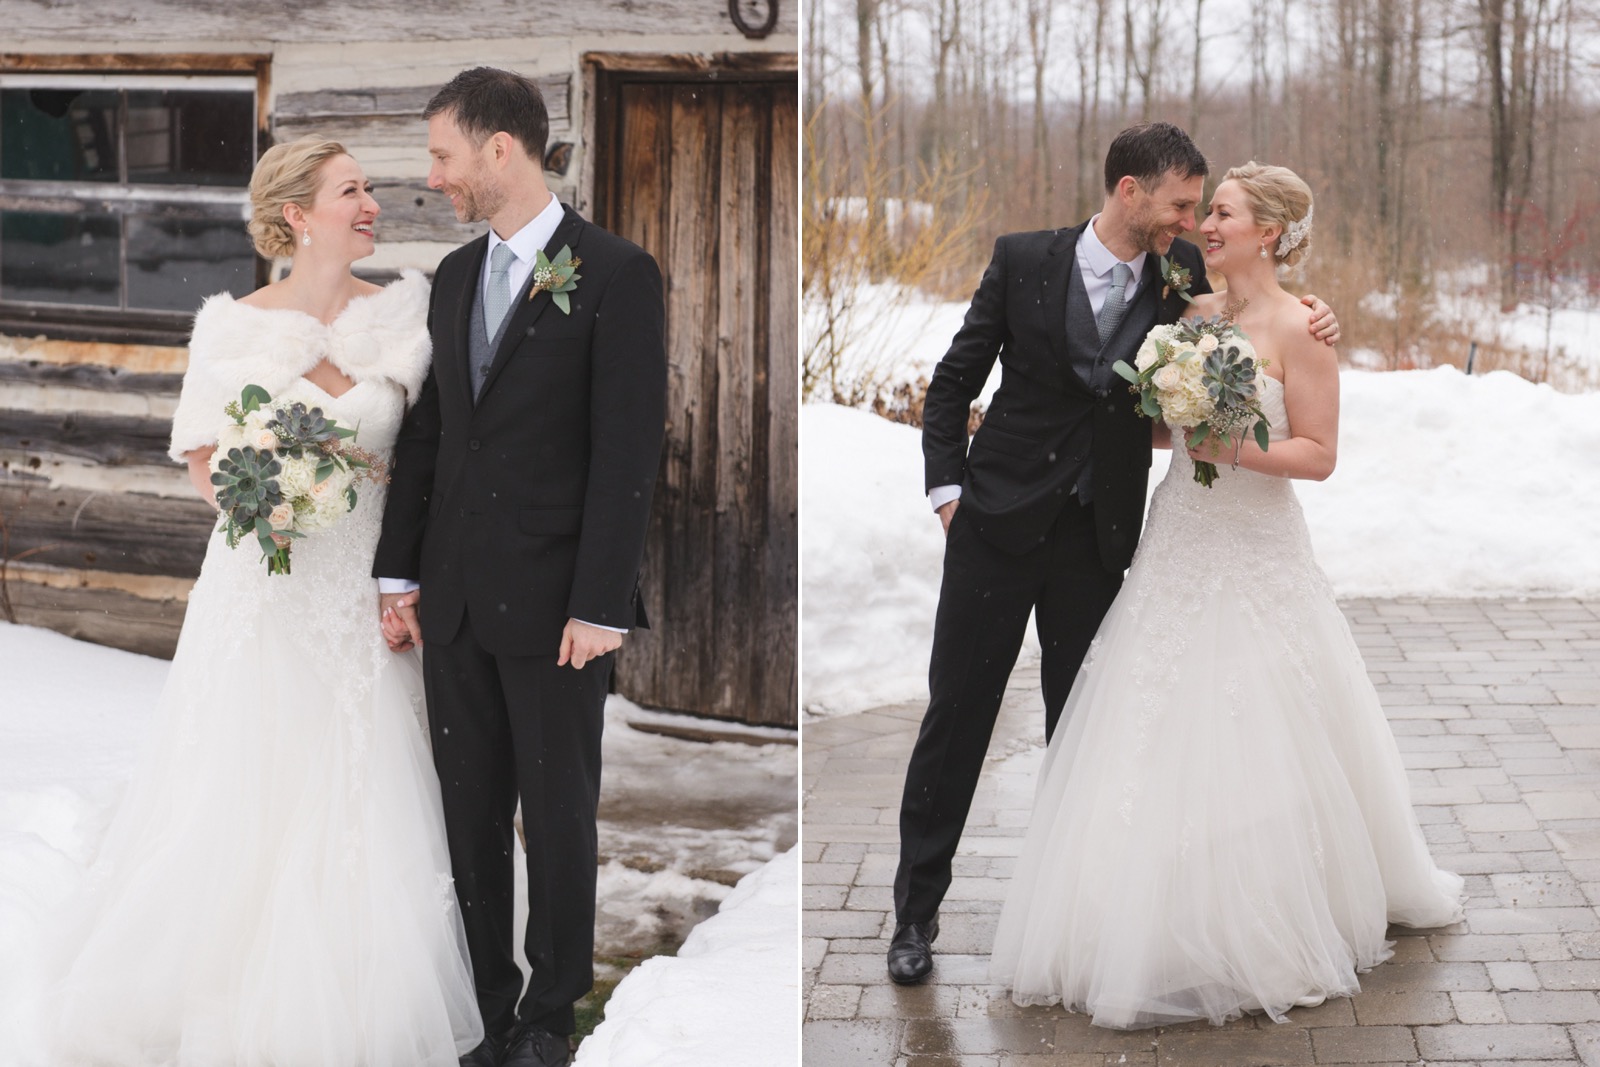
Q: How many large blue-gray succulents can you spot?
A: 4